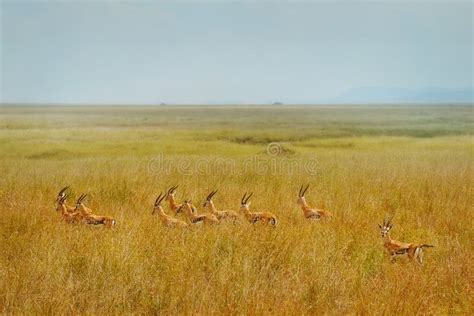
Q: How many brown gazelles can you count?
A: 10